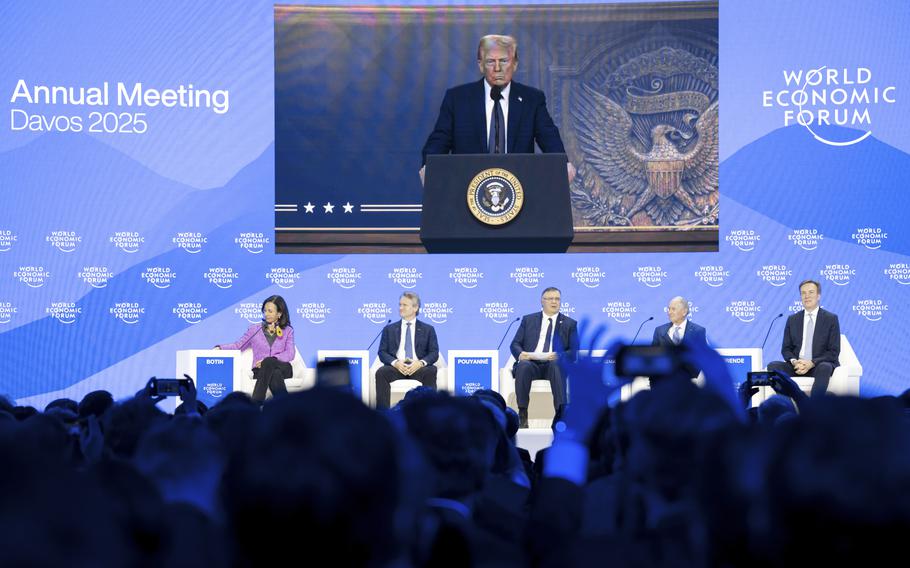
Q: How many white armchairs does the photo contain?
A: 5